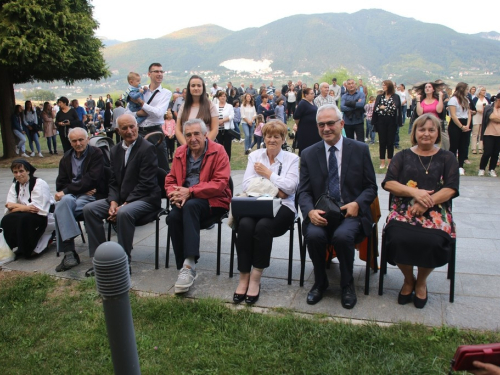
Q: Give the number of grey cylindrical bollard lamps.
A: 1